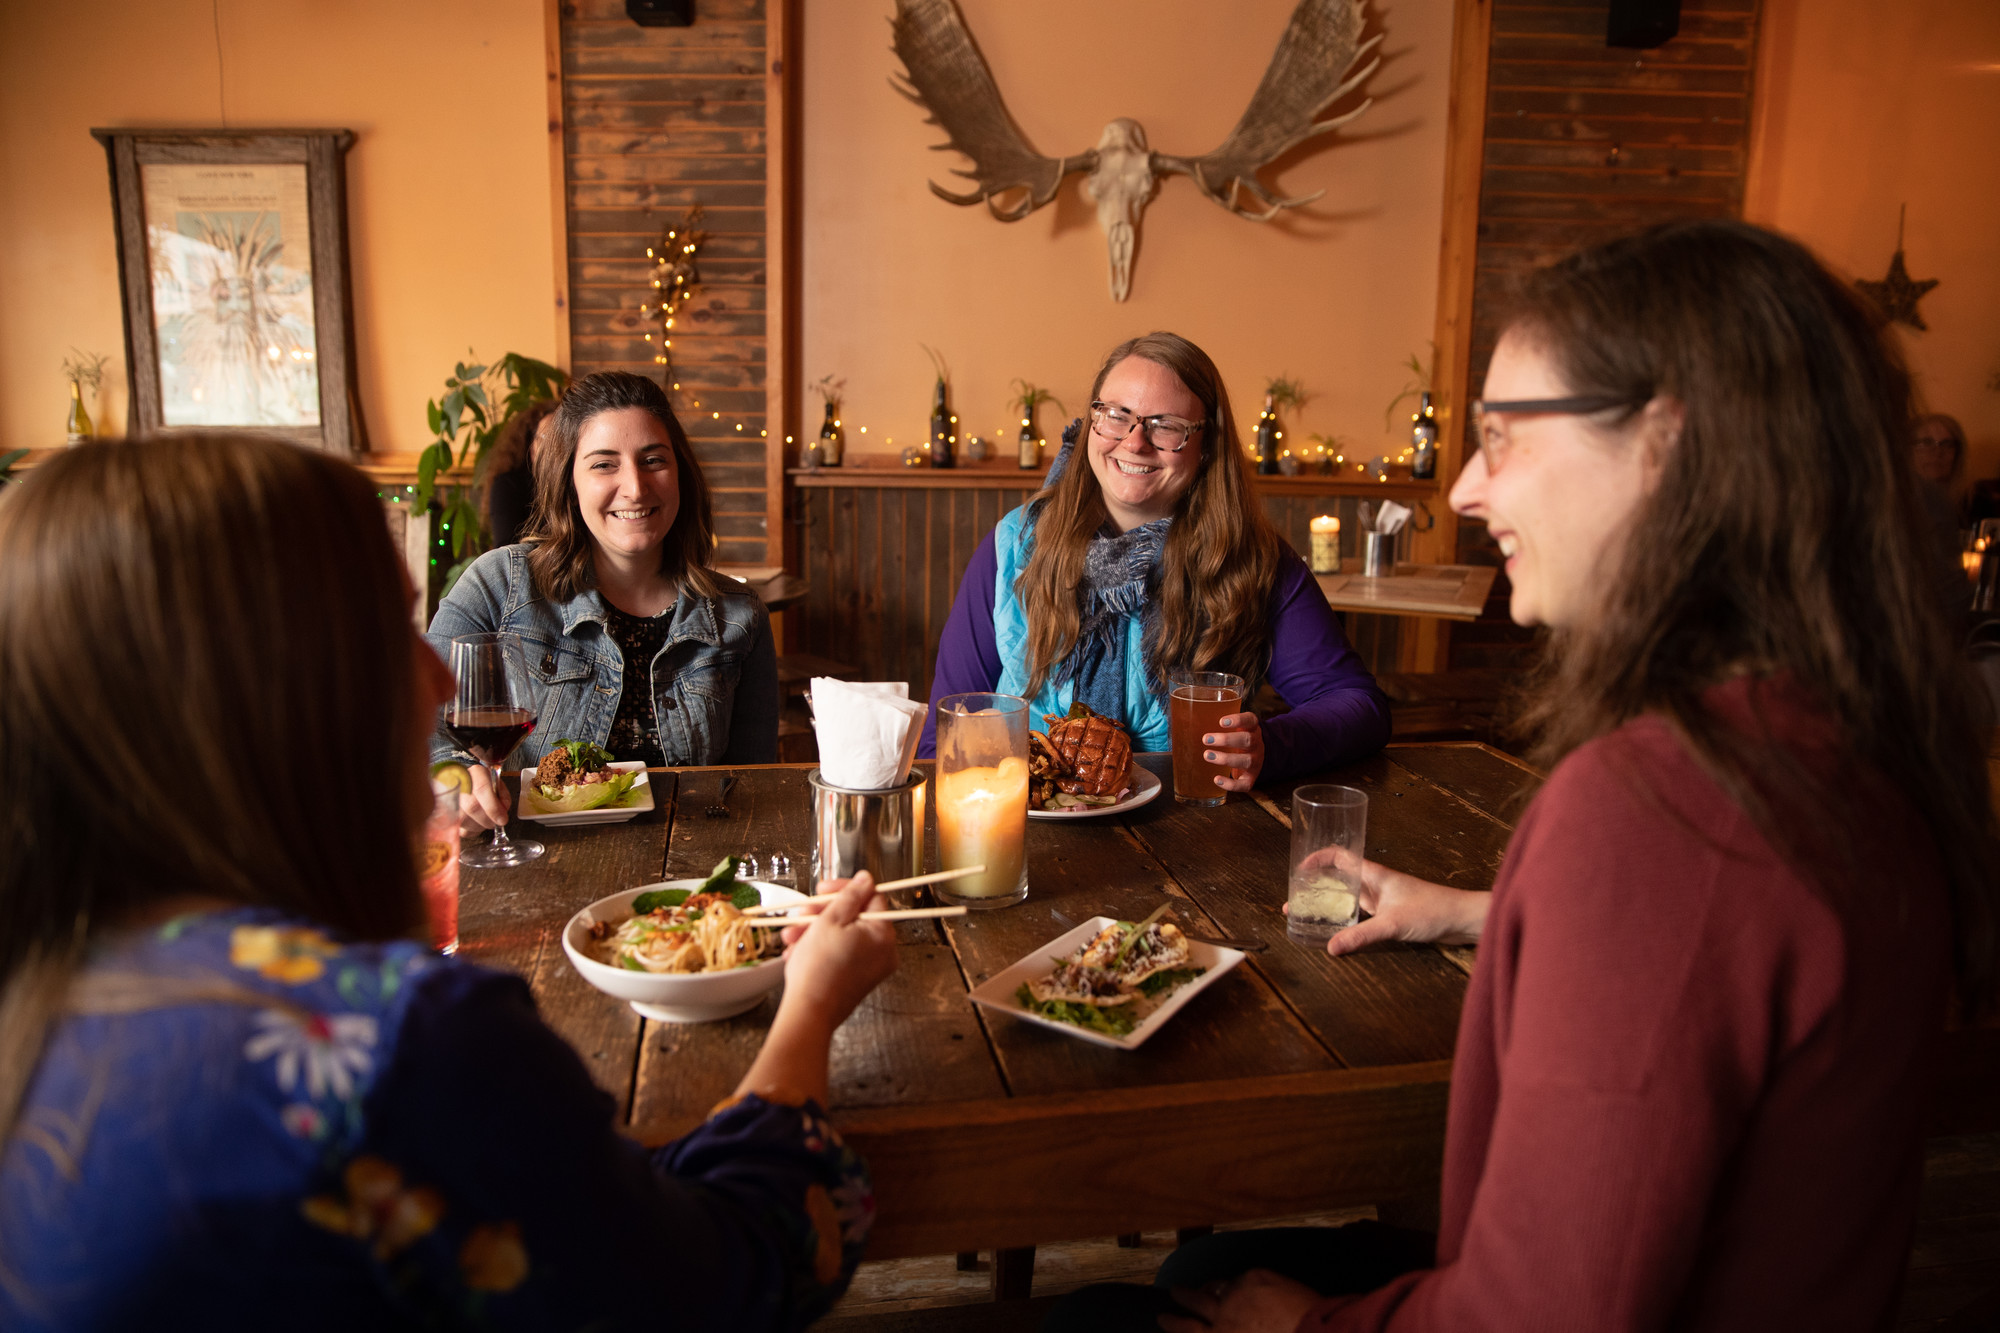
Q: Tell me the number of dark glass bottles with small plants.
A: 5